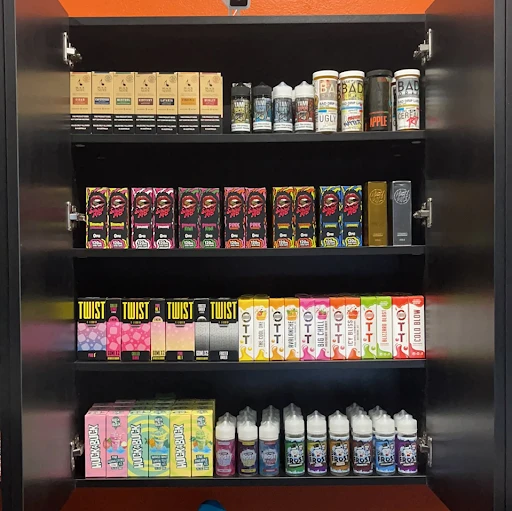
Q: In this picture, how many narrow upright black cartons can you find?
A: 12